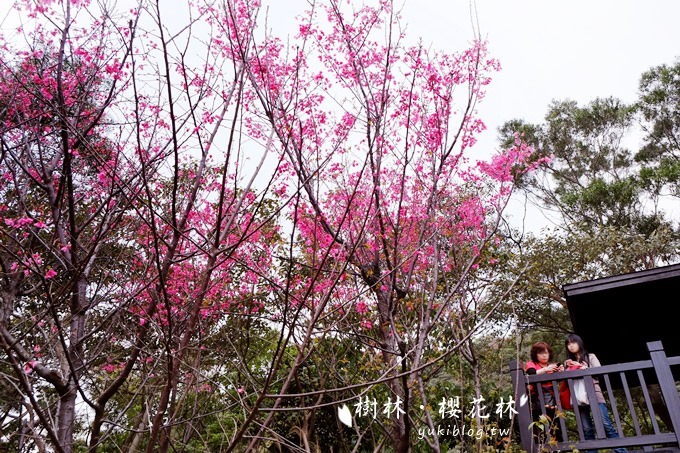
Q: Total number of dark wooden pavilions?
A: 1